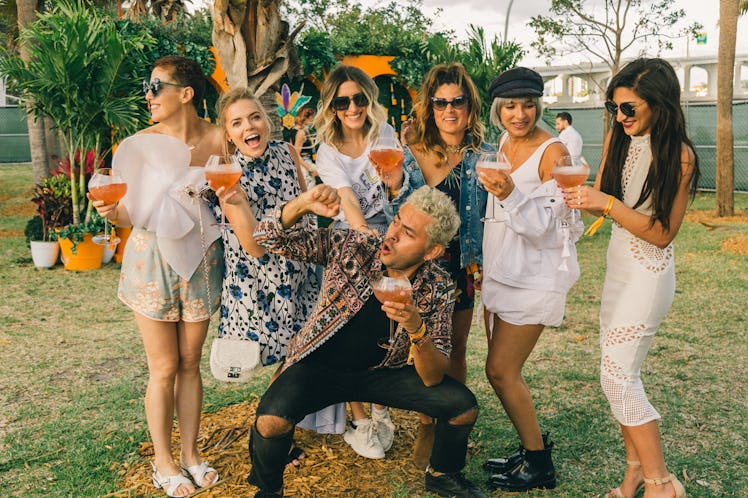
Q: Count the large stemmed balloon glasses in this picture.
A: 6